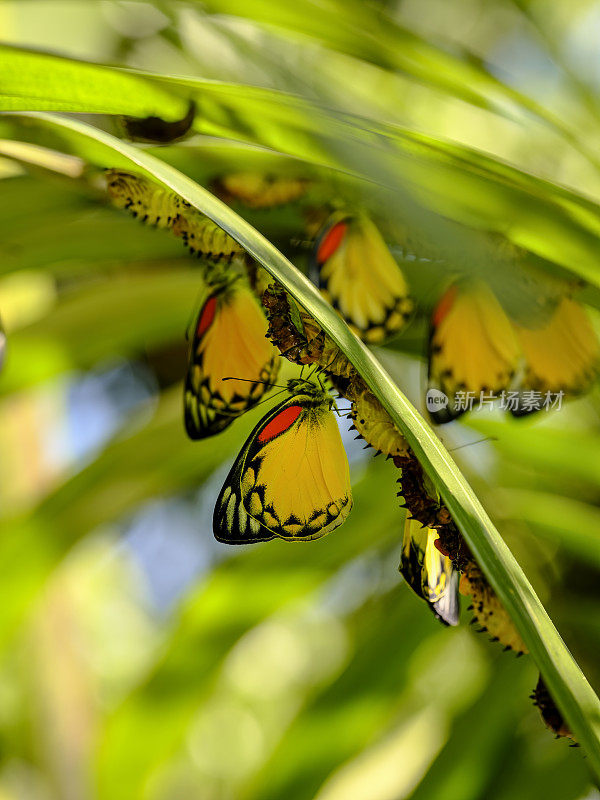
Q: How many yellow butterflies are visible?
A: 6